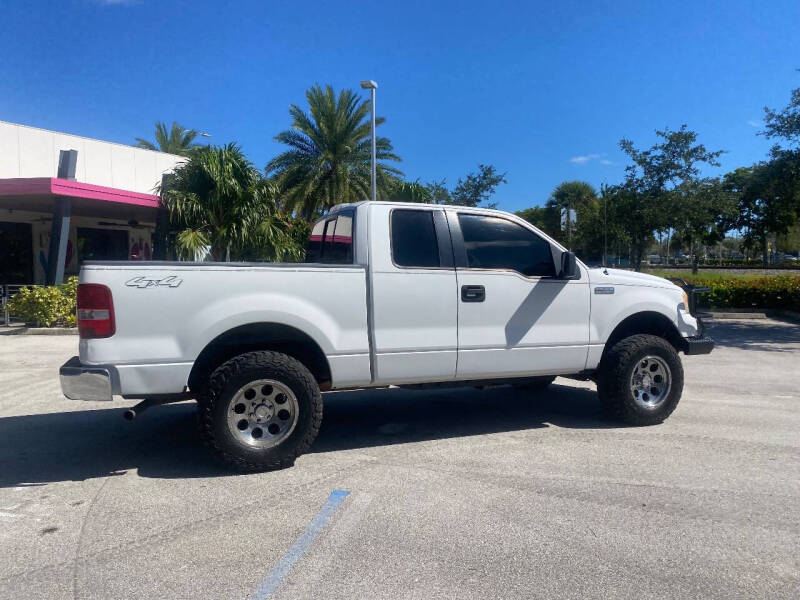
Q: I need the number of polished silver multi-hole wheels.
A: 2